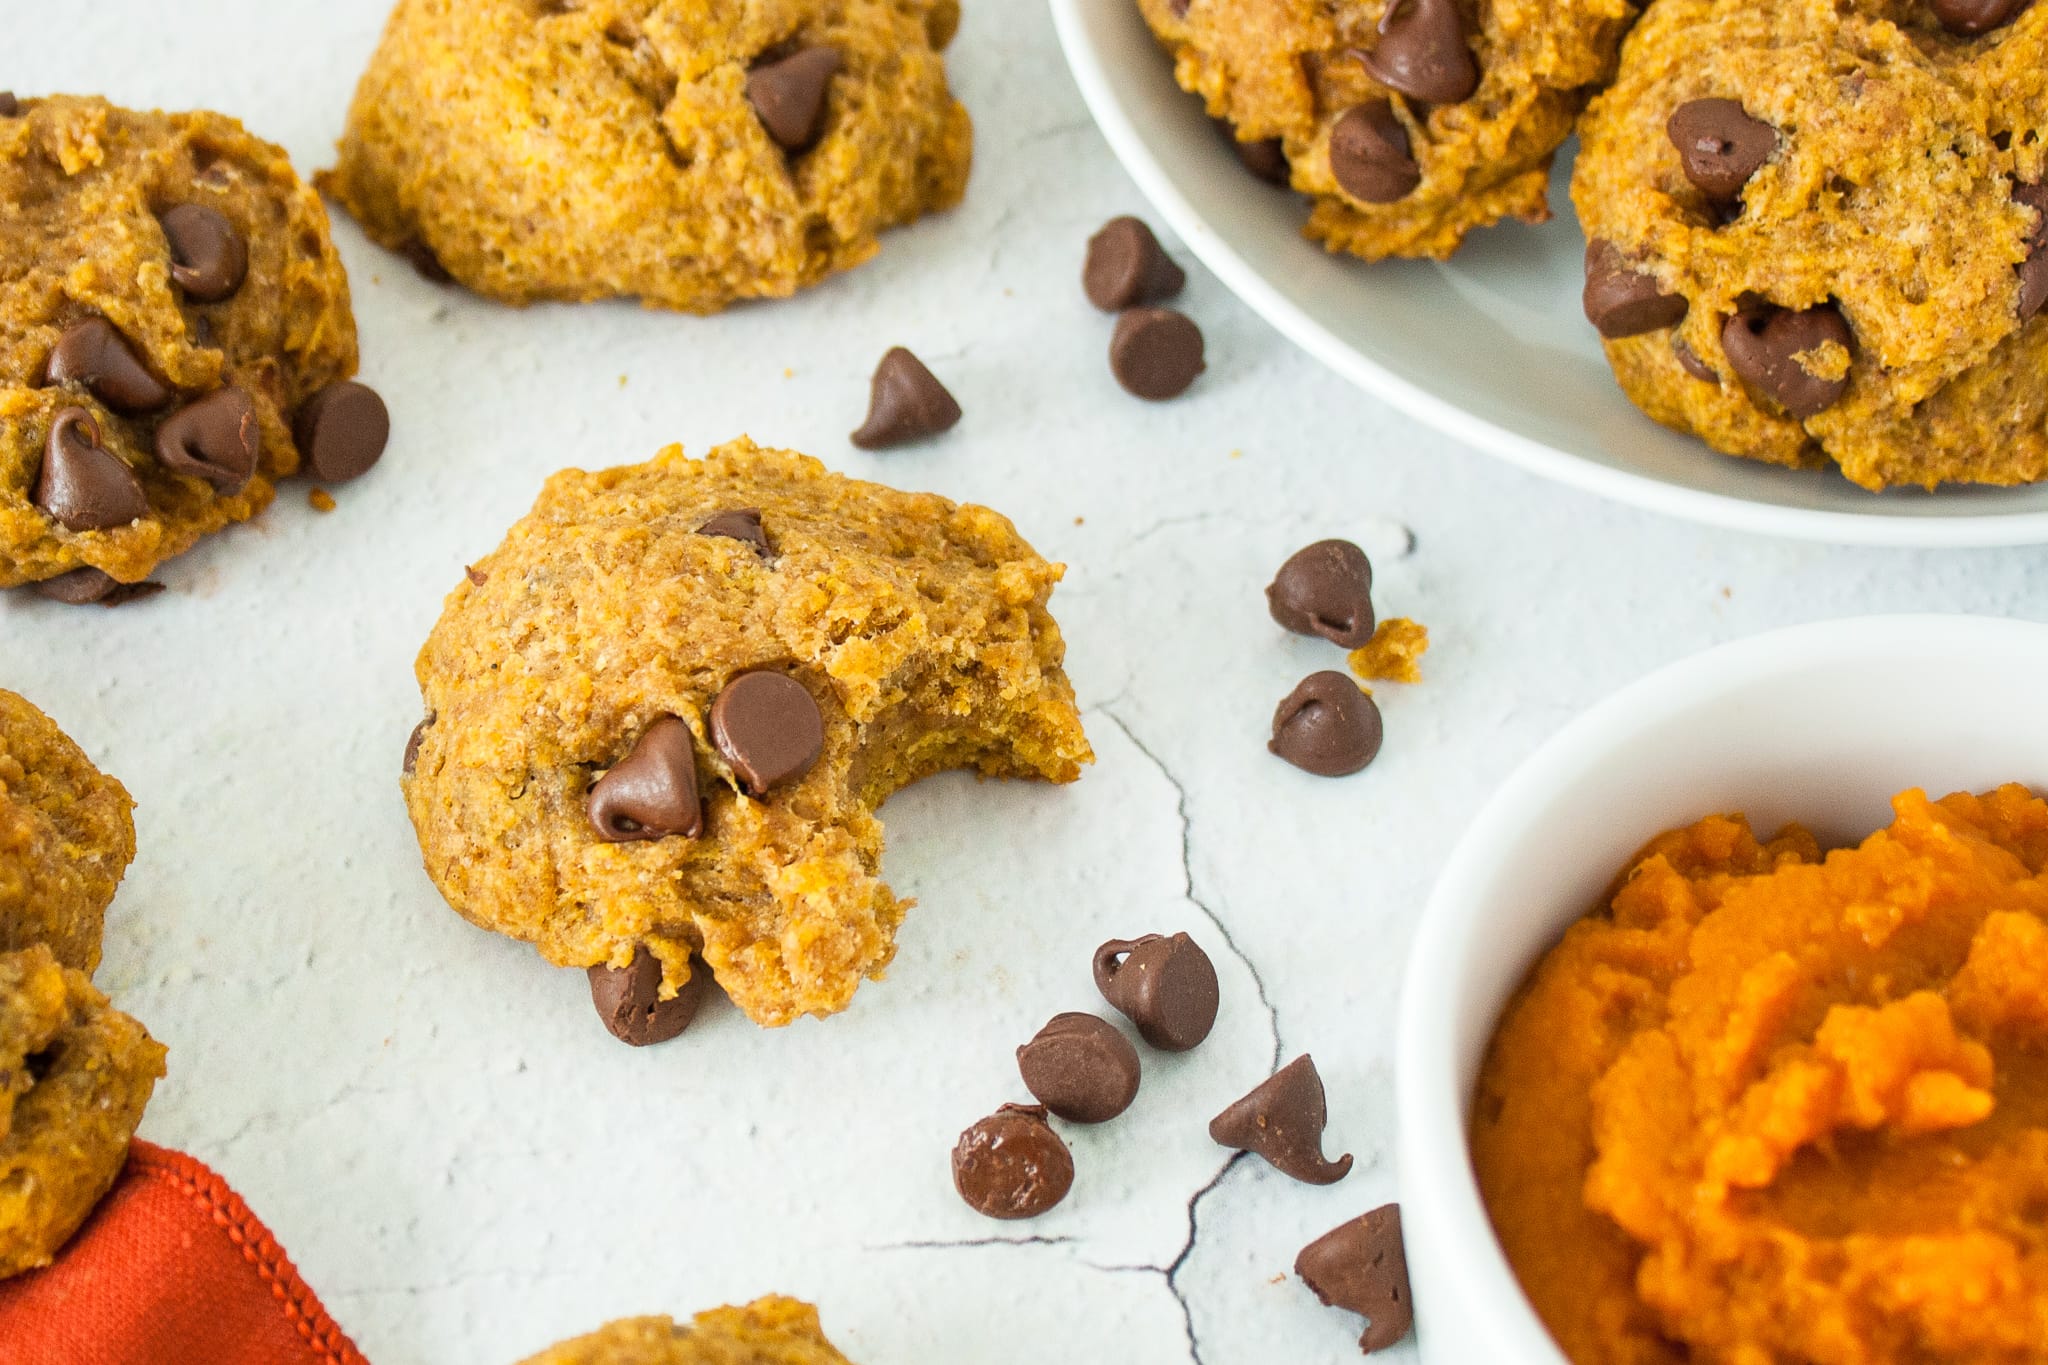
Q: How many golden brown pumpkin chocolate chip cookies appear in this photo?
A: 8